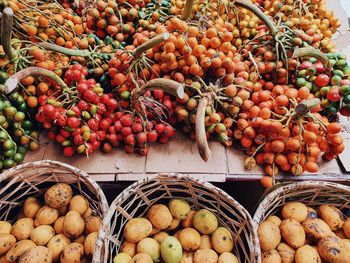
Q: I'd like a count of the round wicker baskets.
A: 3